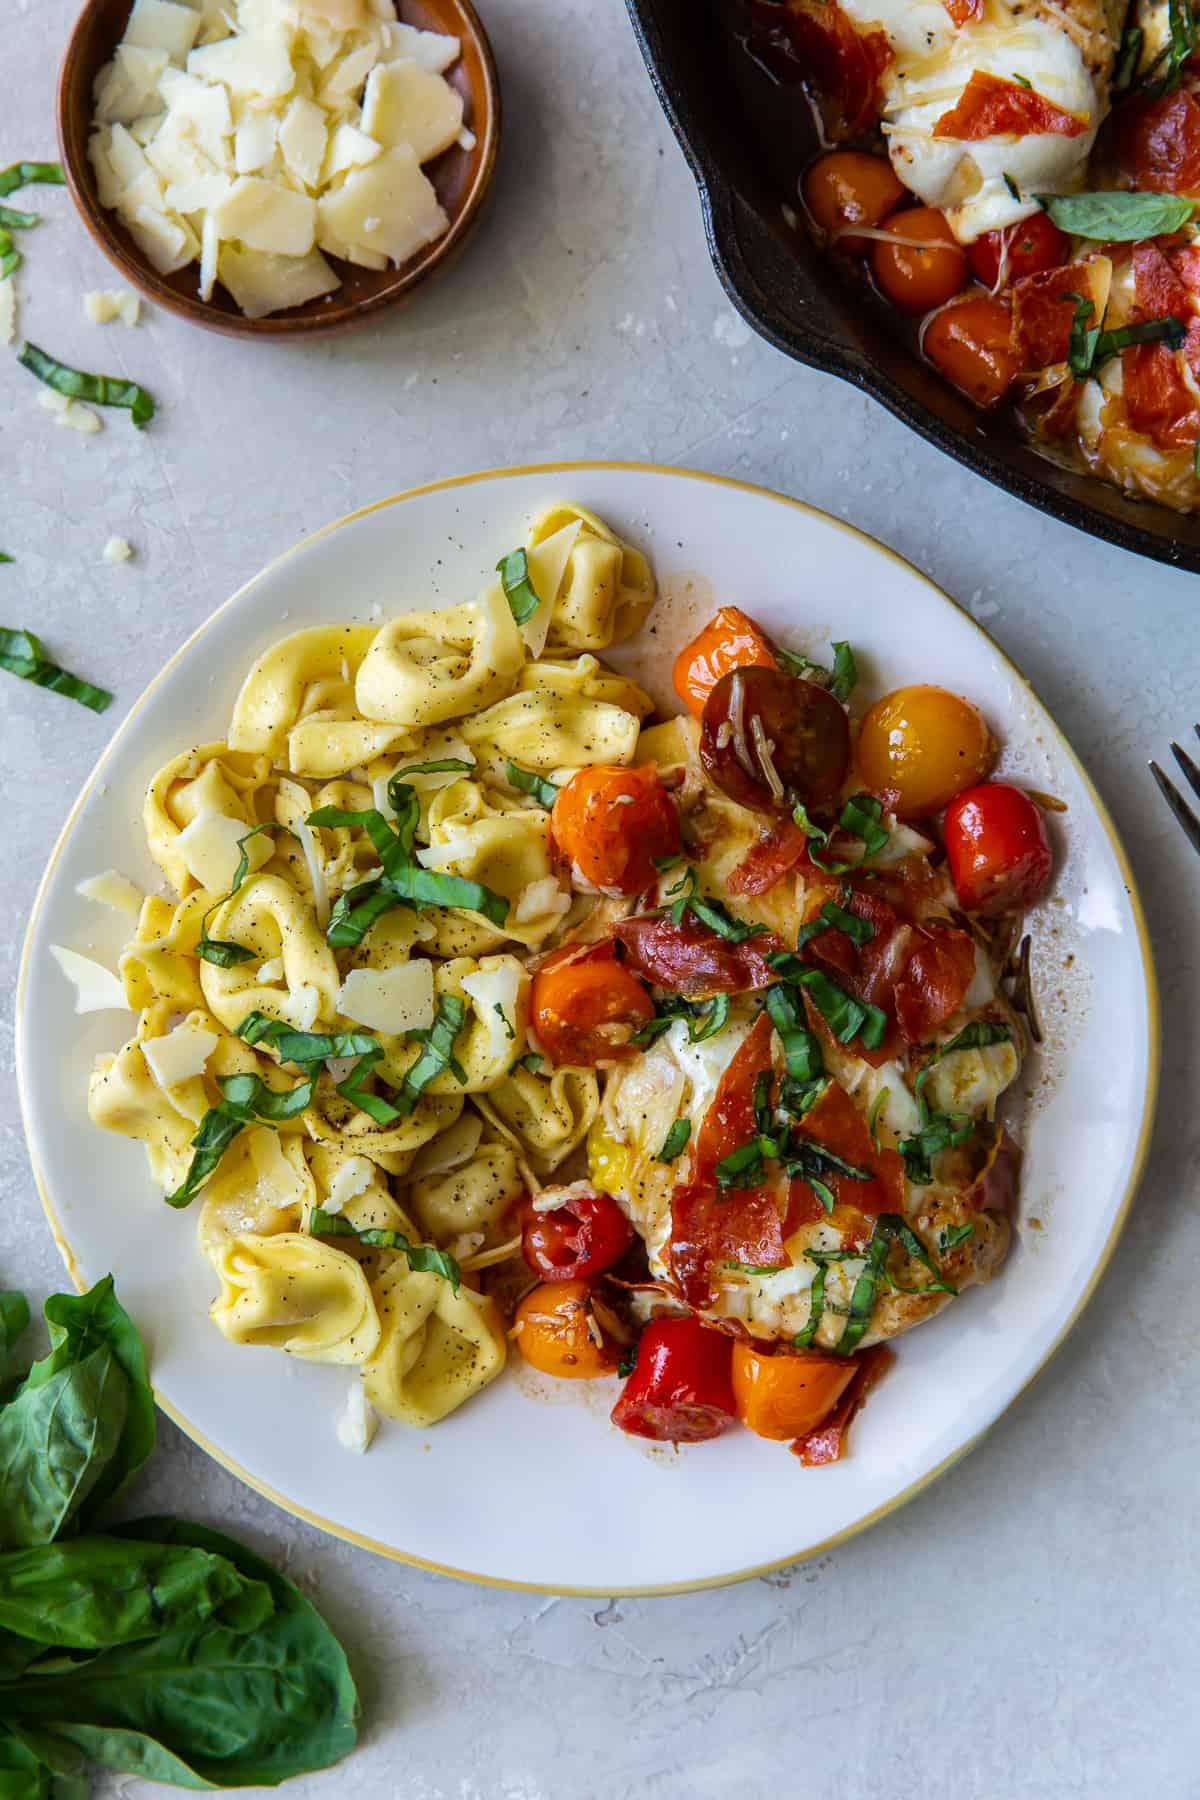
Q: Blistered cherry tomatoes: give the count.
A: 14